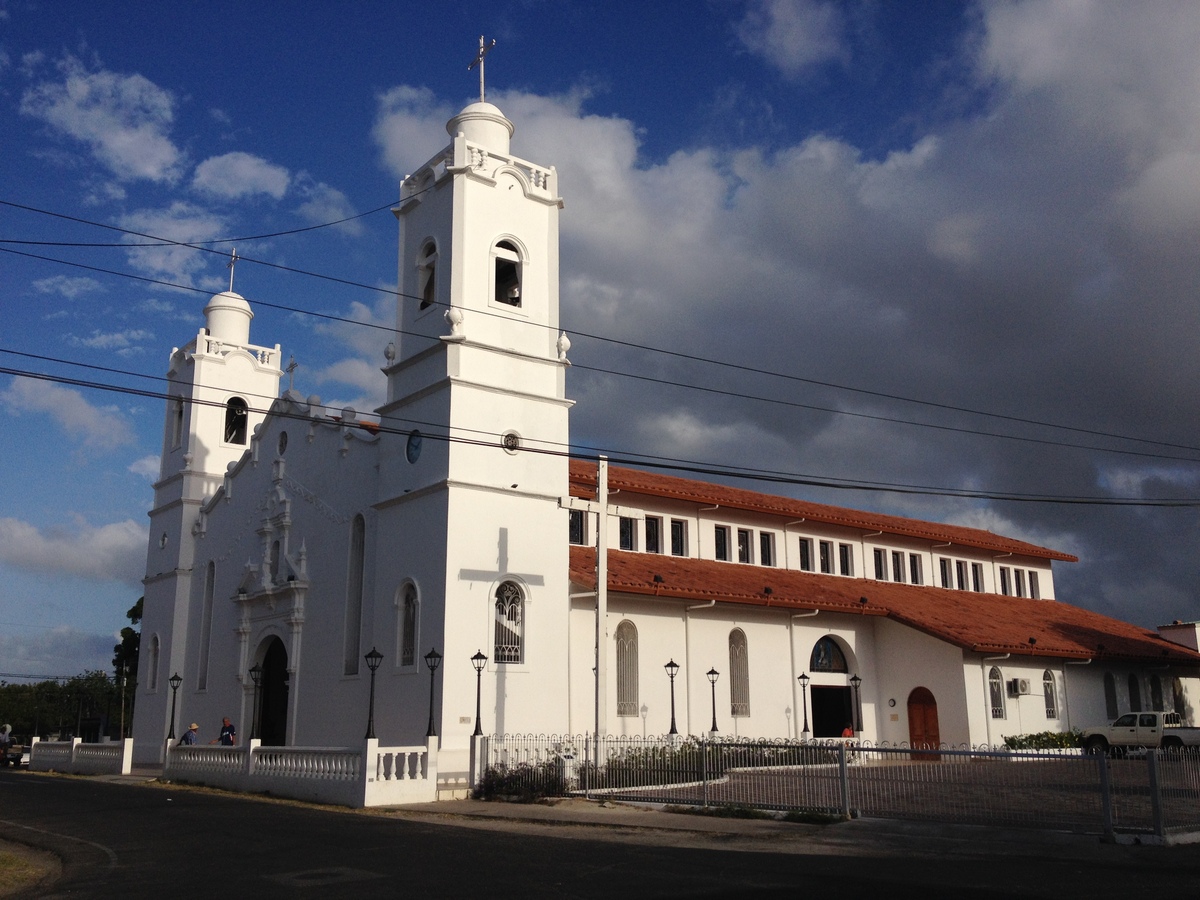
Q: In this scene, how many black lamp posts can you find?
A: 9